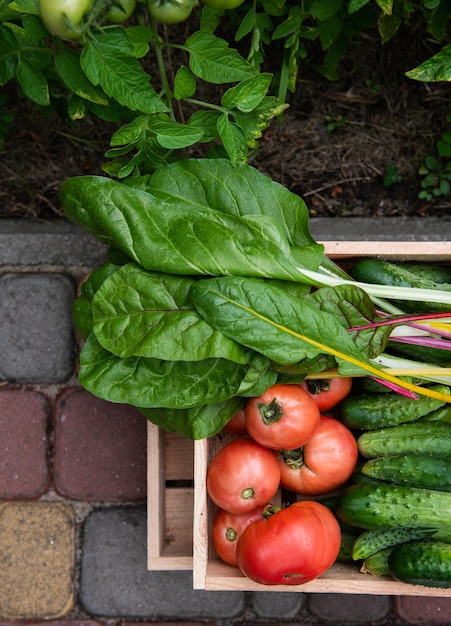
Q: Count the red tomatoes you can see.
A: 7